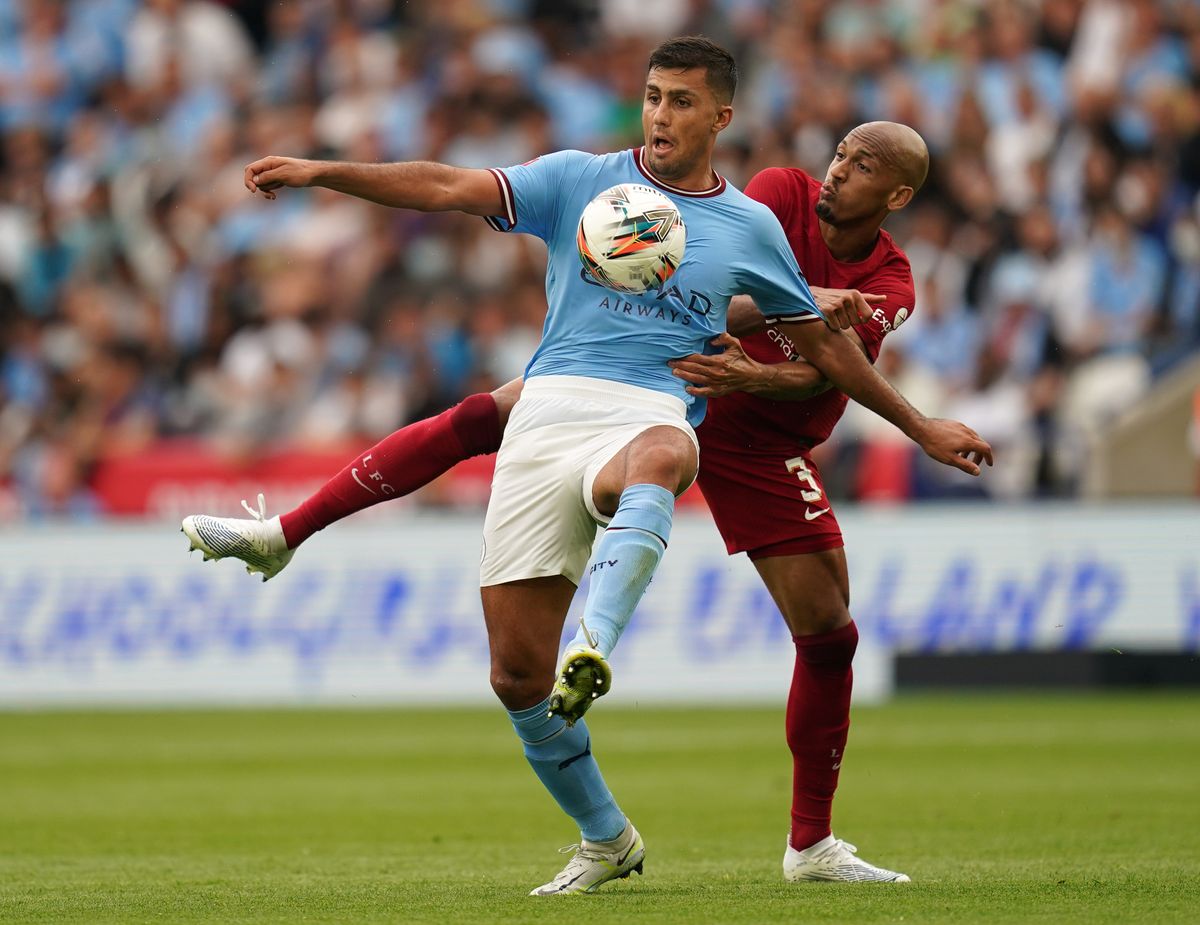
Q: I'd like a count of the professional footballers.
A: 2